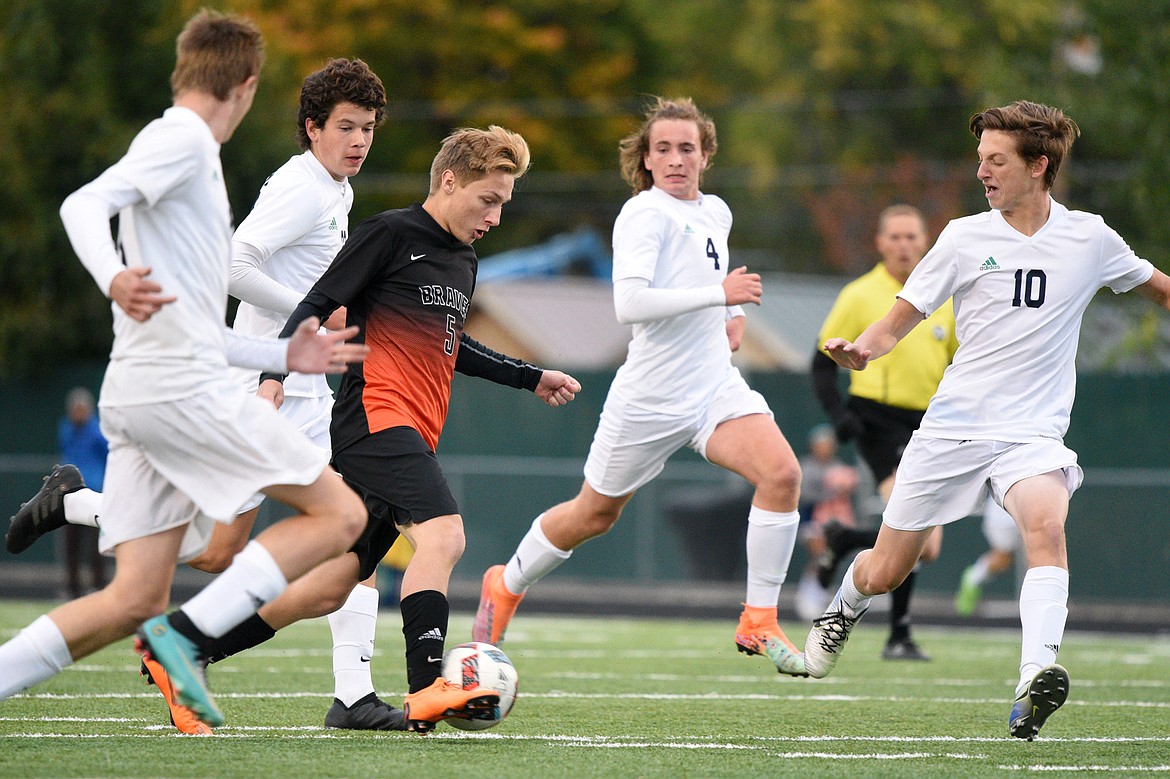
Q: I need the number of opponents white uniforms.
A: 4